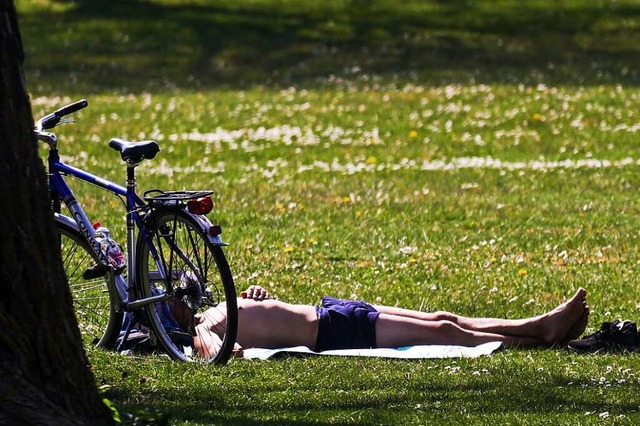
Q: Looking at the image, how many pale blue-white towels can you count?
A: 1